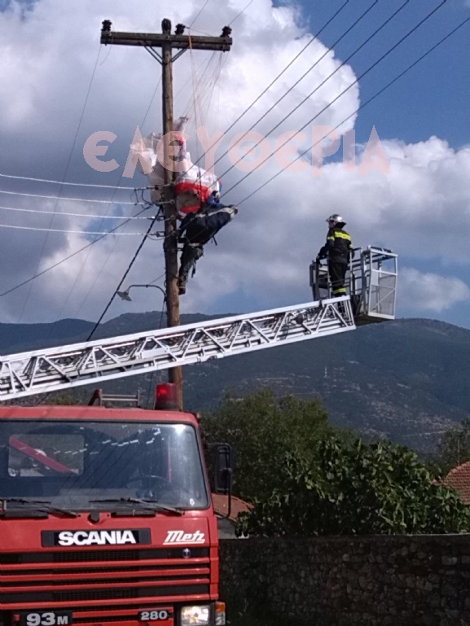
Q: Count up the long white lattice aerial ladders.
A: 1